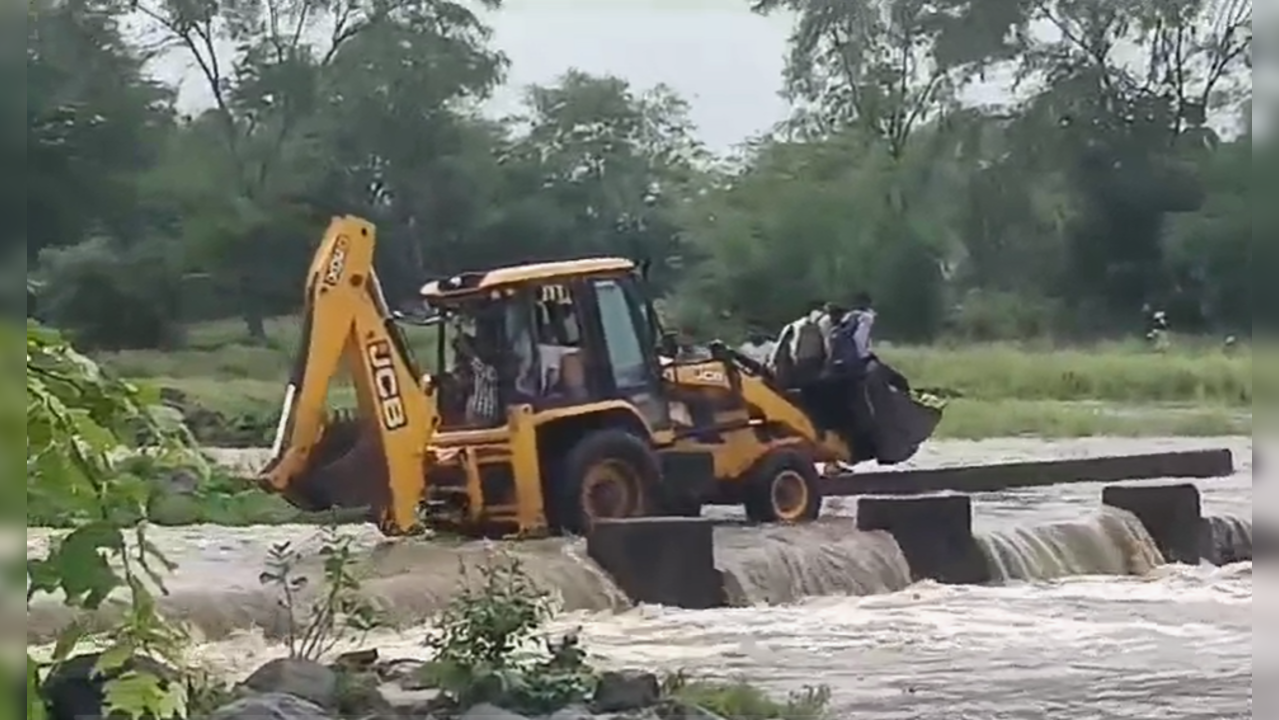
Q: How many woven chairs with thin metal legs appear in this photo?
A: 0